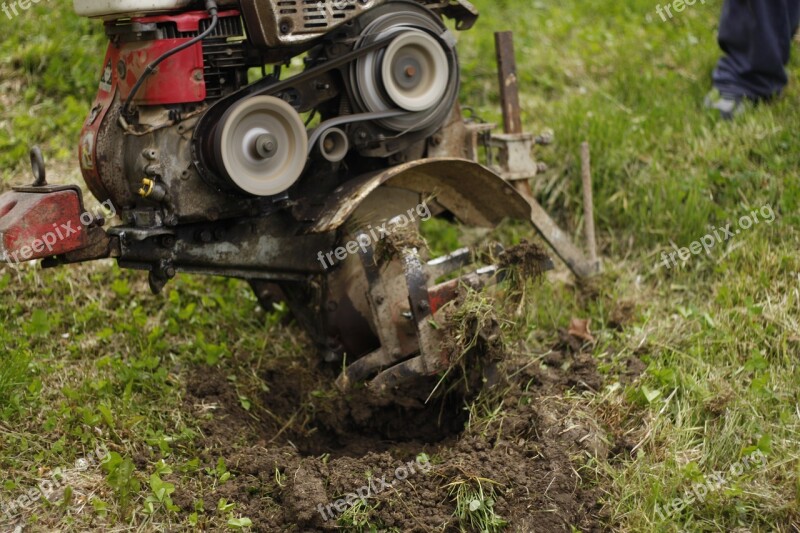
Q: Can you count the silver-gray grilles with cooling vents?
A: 1